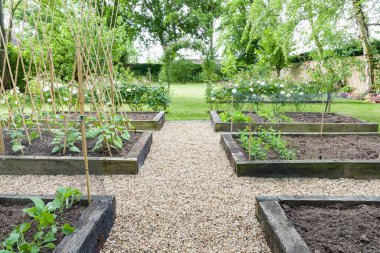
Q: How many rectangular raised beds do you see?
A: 6